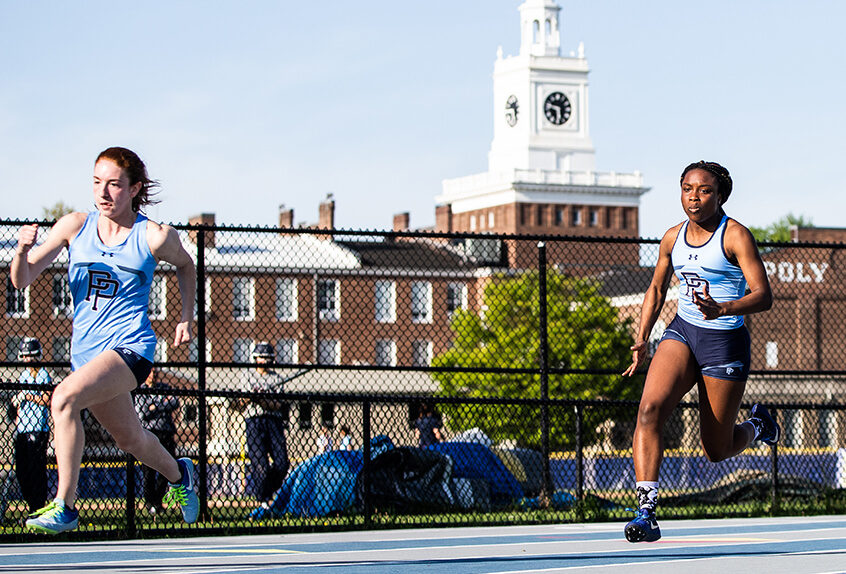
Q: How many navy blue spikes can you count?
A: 2